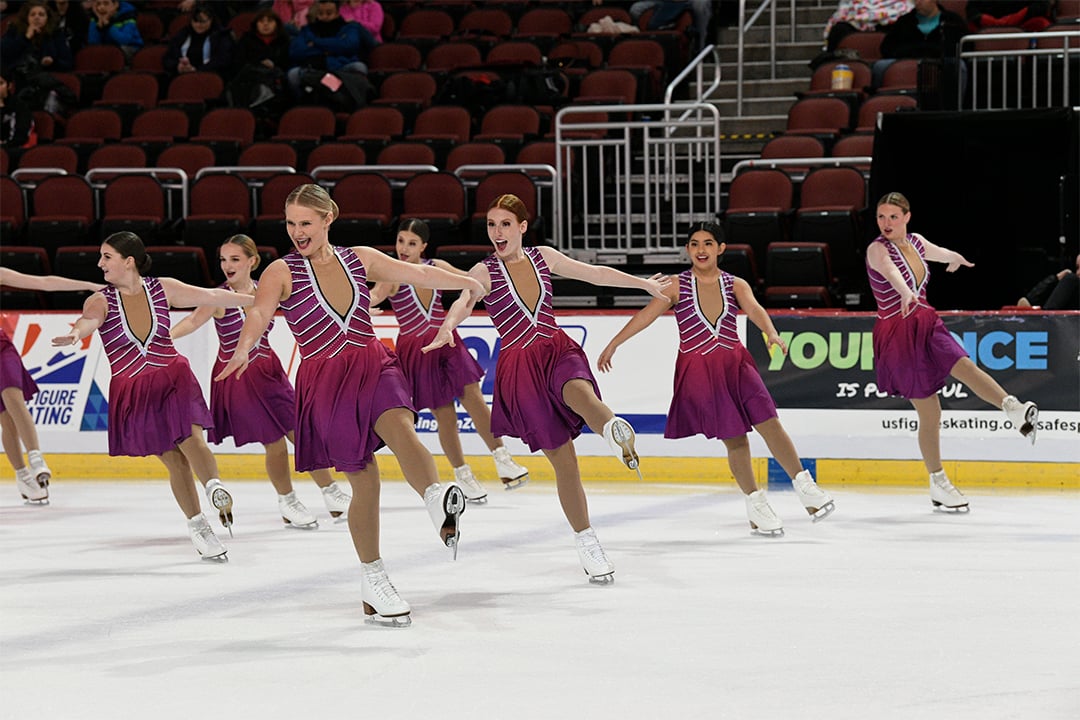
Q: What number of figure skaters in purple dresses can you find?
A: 8